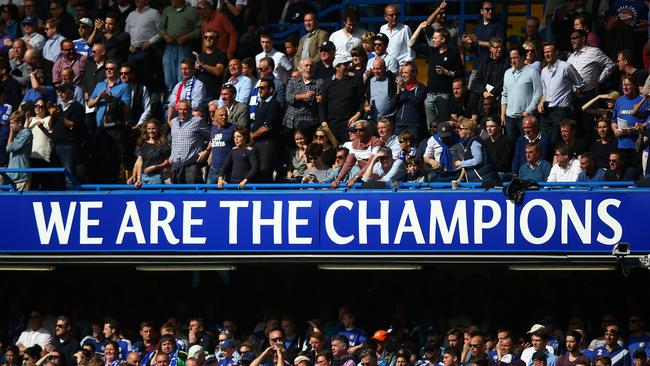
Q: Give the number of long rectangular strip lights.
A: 4